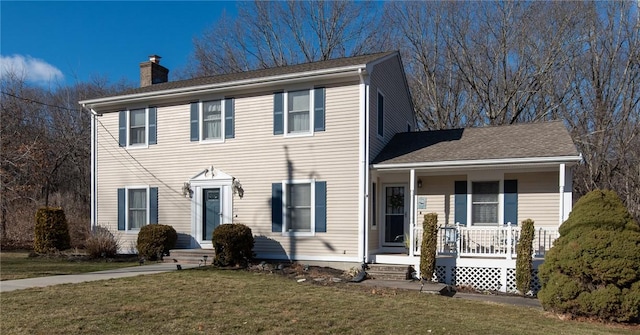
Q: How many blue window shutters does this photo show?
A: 12